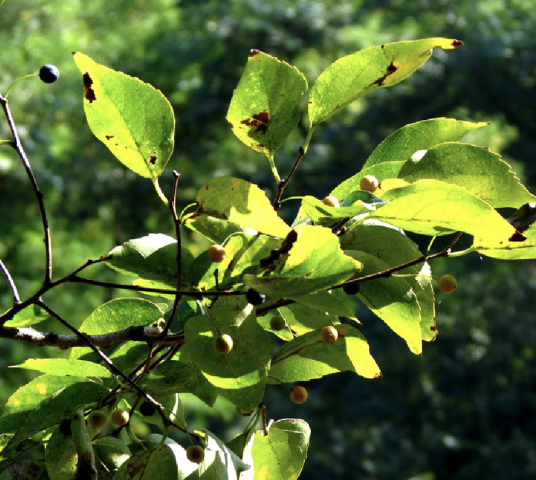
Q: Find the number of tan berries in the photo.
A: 11